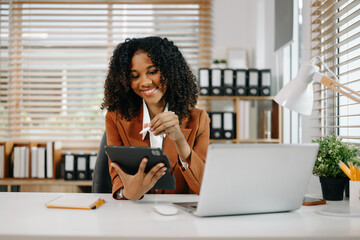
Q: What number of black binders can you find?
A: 11